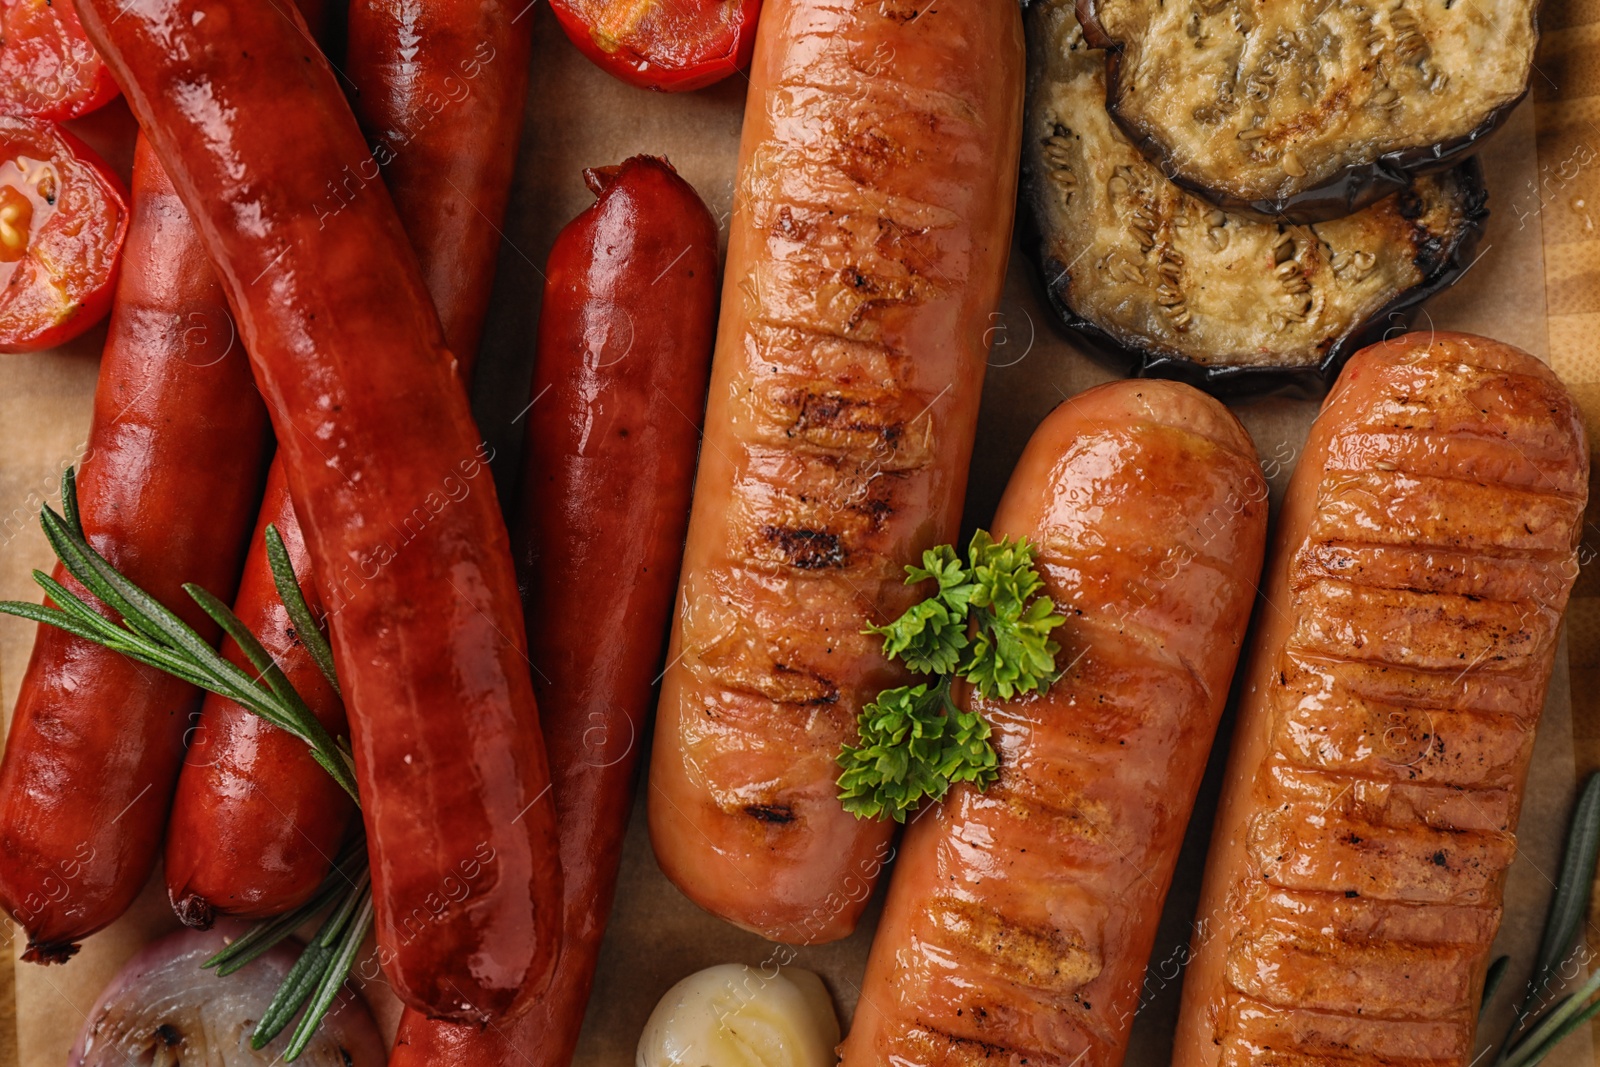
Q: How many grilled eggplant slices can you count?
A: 2